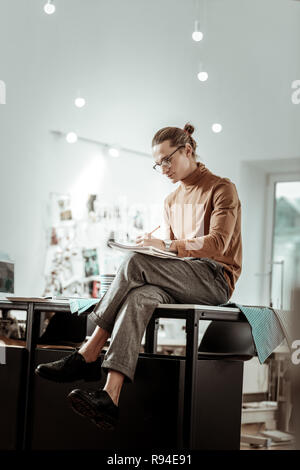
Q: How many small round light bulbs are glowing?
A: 7